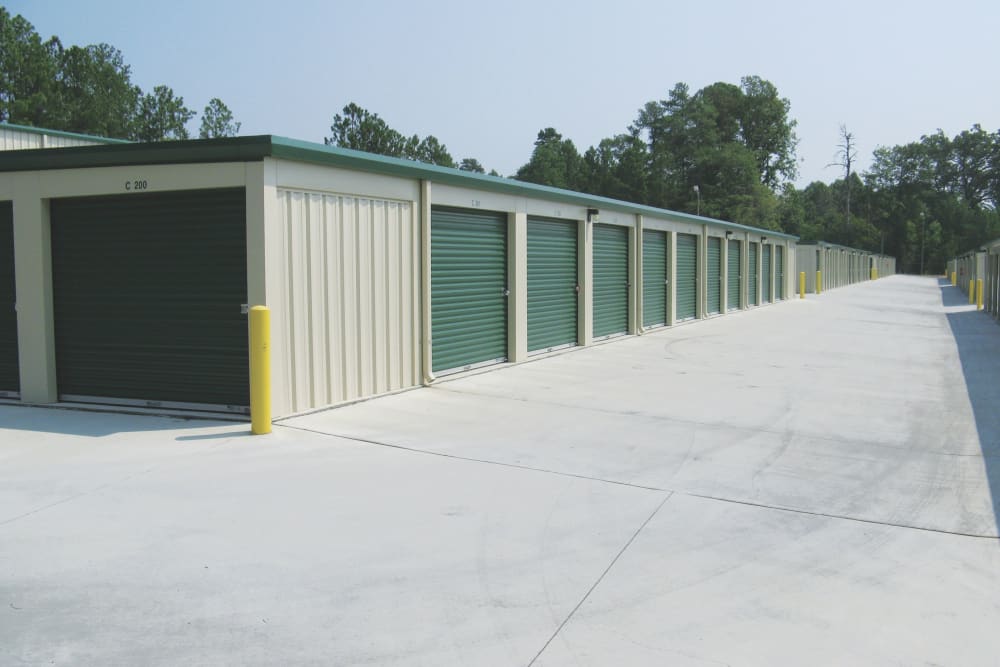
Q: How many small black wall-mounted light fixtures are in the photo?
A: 3